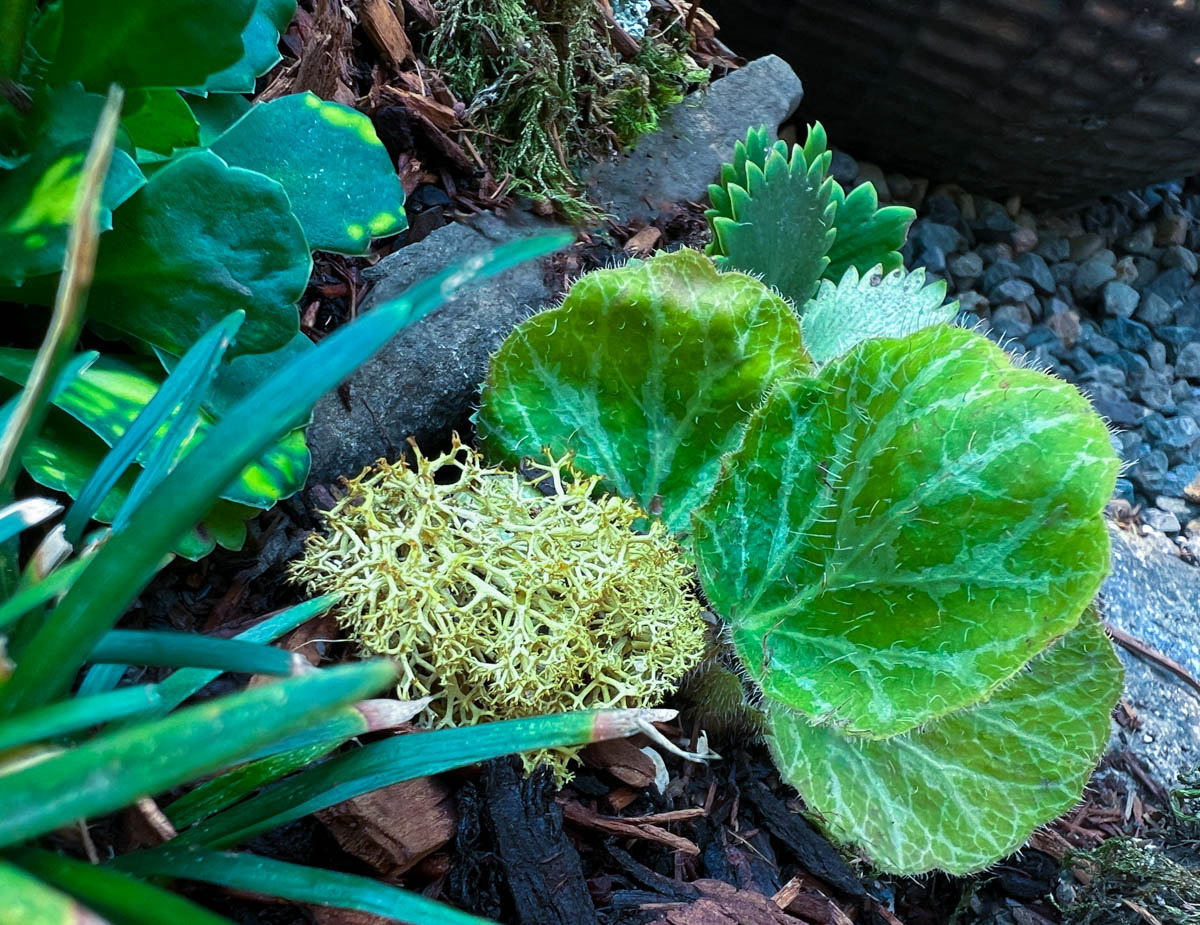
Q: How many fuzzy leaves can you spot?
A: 3